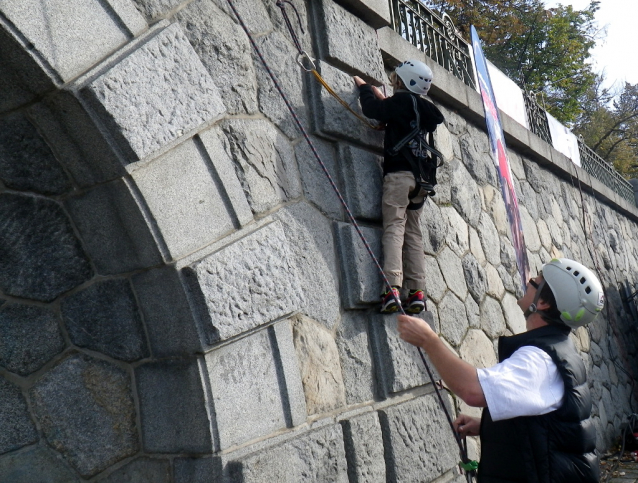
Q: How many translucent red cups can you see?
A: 0